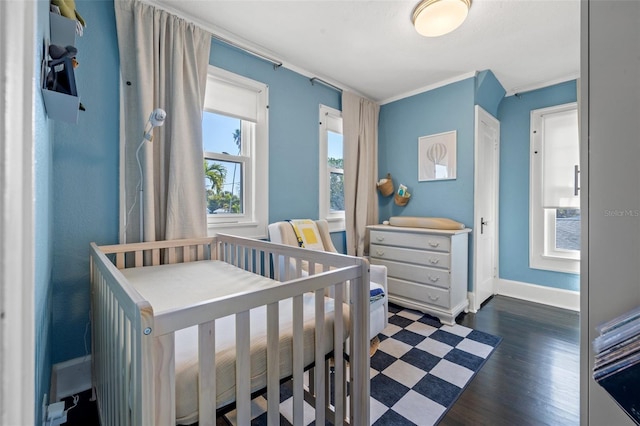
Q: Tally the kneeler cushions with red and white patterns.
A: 0